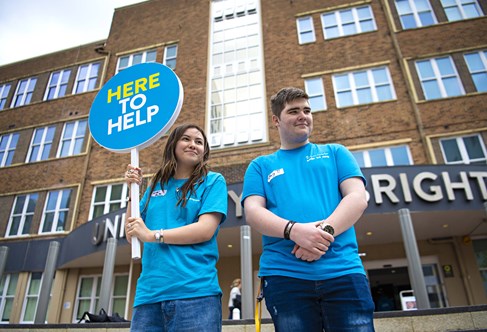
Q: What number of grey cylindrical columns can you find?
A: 5